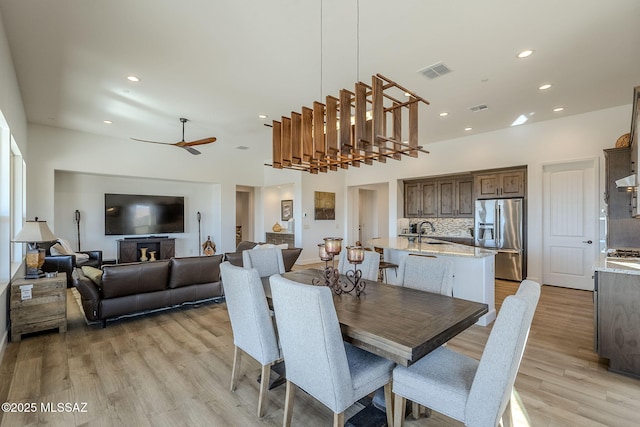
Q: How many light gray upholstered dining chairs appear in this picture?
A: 6